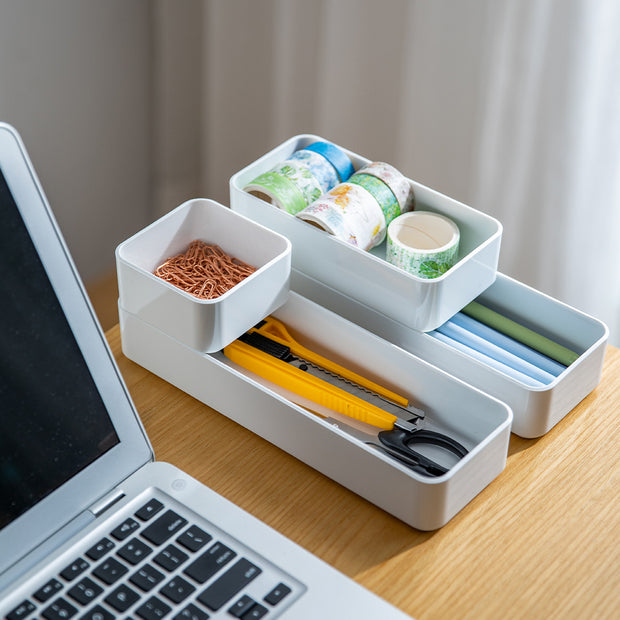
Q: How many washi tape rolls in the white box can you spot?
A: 8